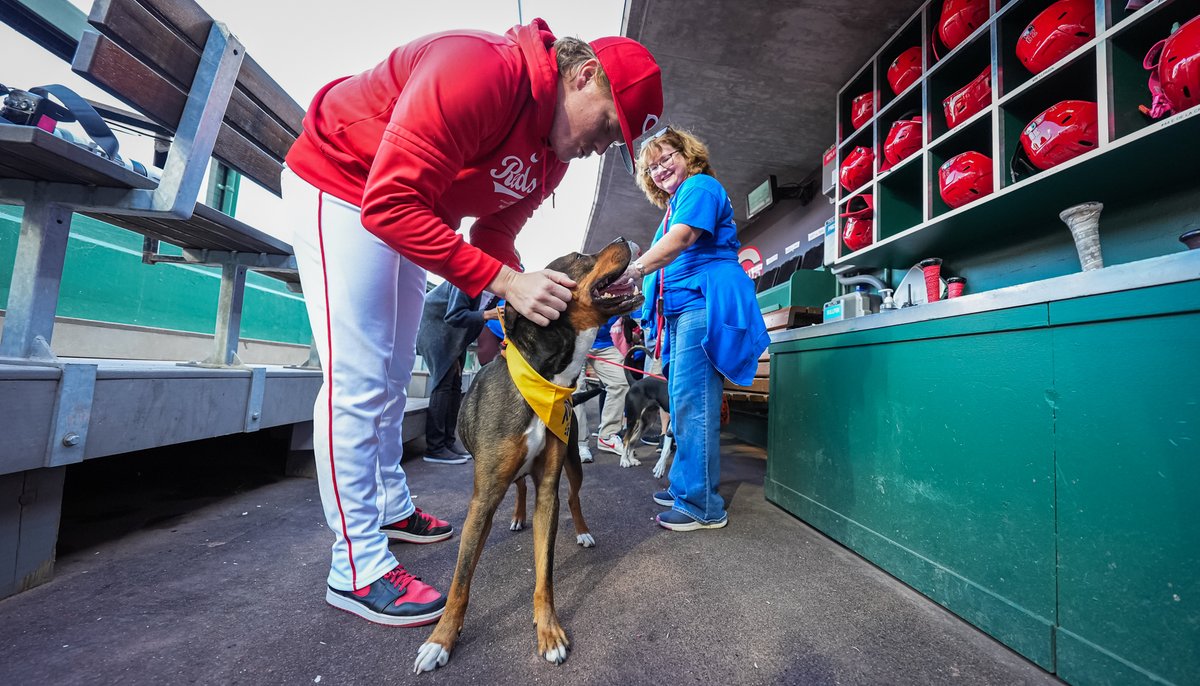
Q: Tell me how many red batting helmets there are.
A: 11